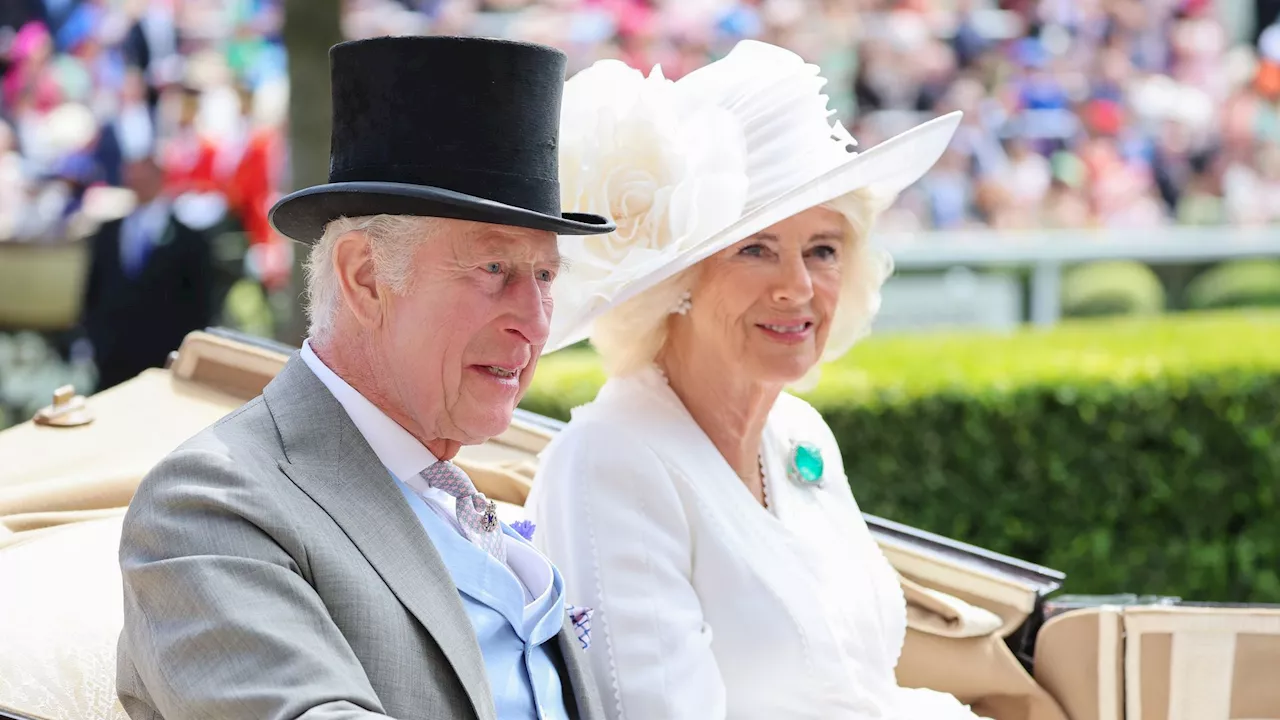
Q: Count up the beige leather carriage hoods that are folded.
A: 1